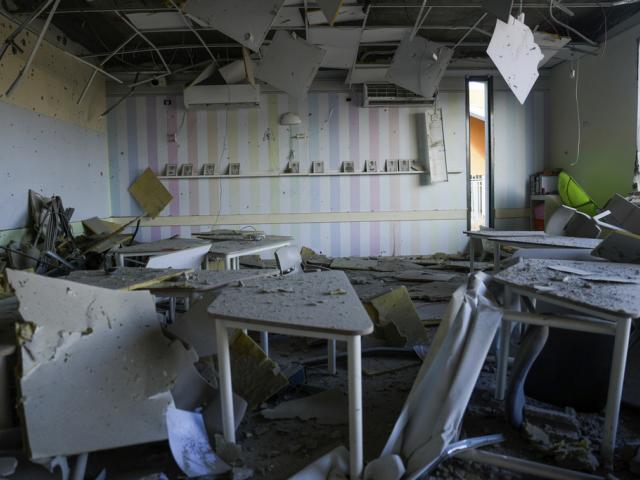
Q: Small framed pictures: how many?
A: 11